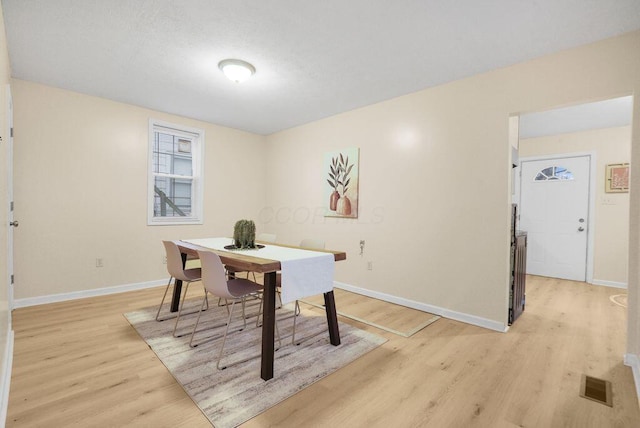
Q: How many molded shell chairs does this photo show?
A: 4